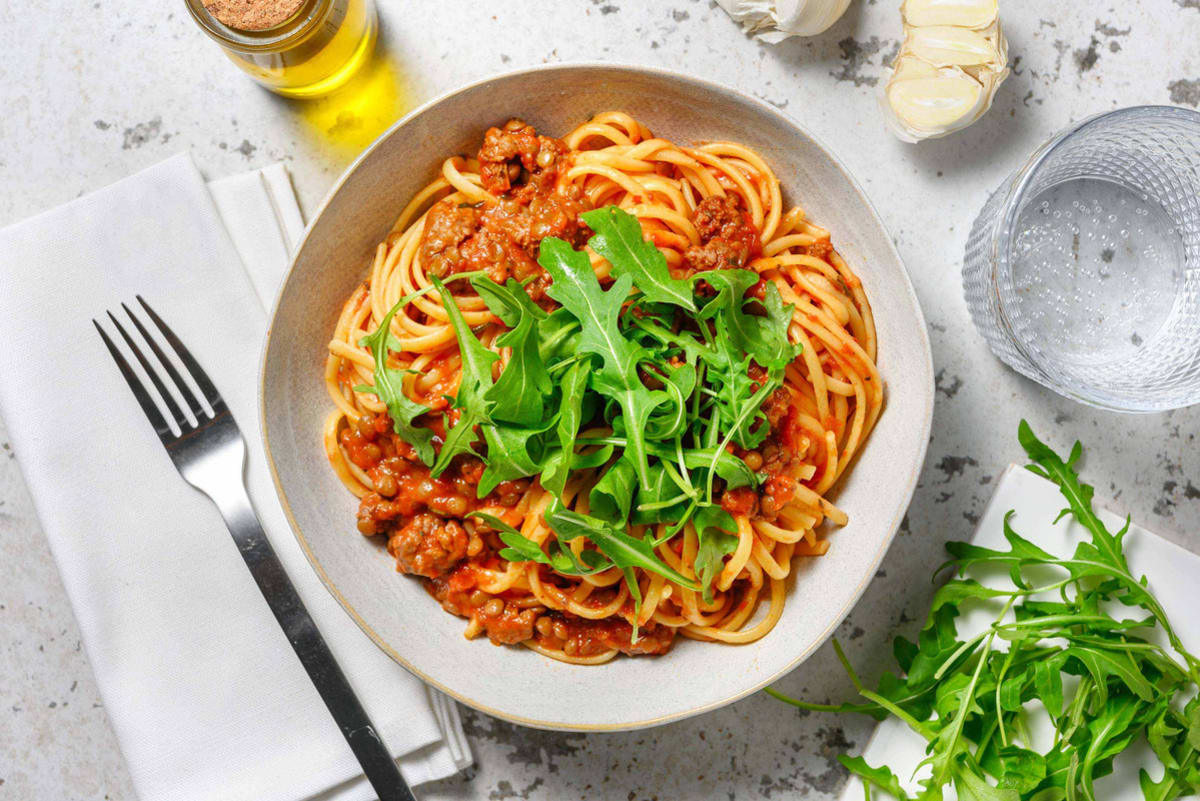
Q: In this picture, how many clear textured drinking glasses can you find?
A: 1